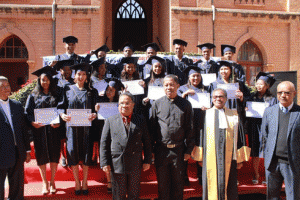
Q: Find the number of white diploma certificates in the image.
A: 10